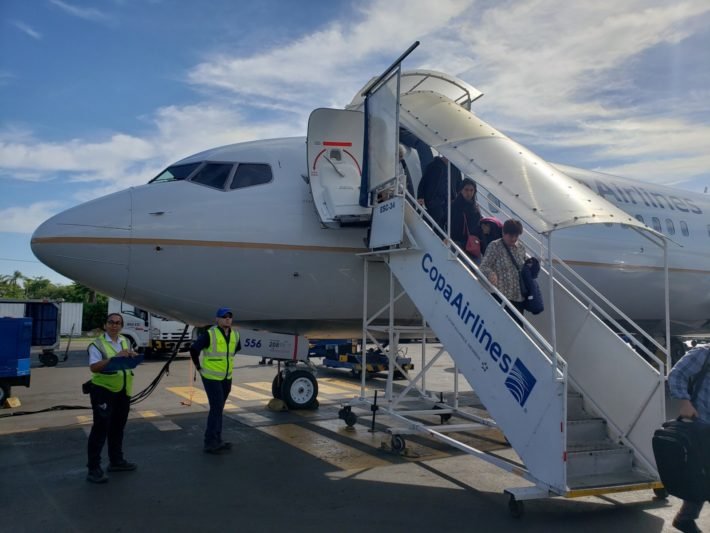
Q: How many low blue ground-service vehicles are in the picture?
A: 1